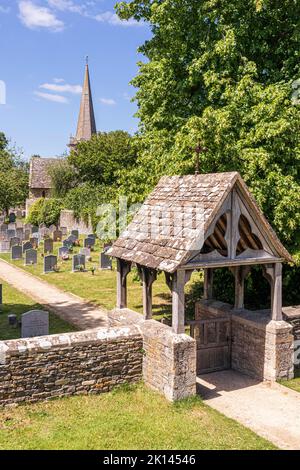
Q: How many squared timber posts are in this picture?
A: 6